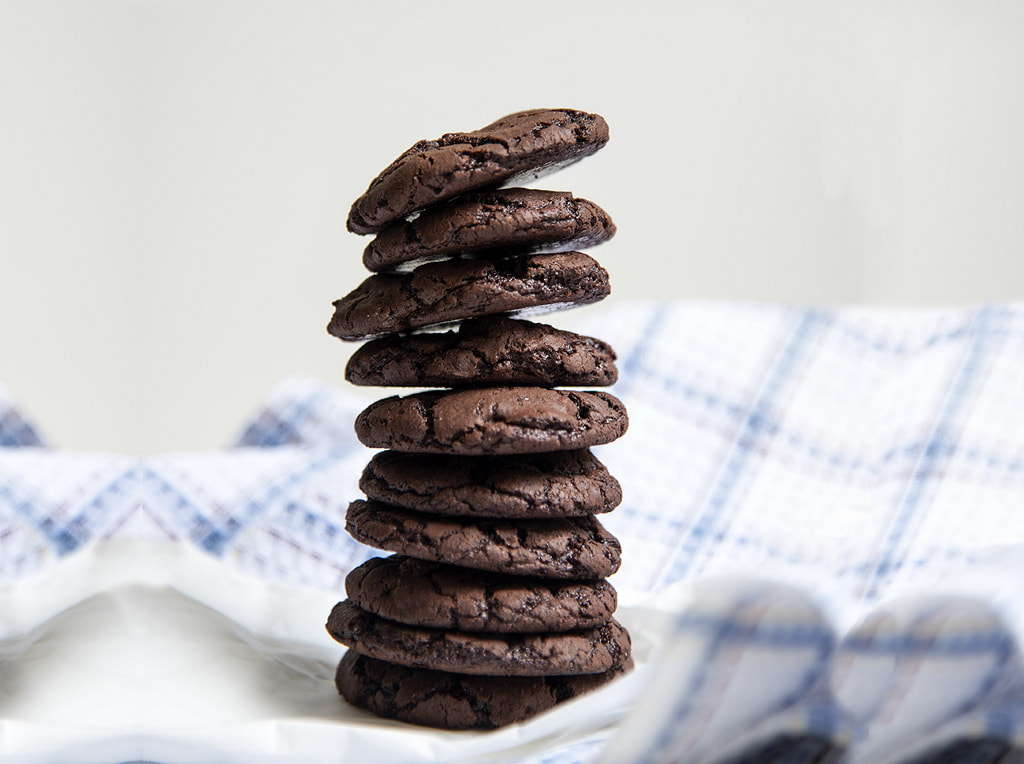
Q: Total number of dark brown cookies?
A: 10